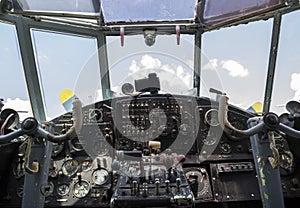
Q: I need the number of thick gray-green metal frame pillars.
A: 4